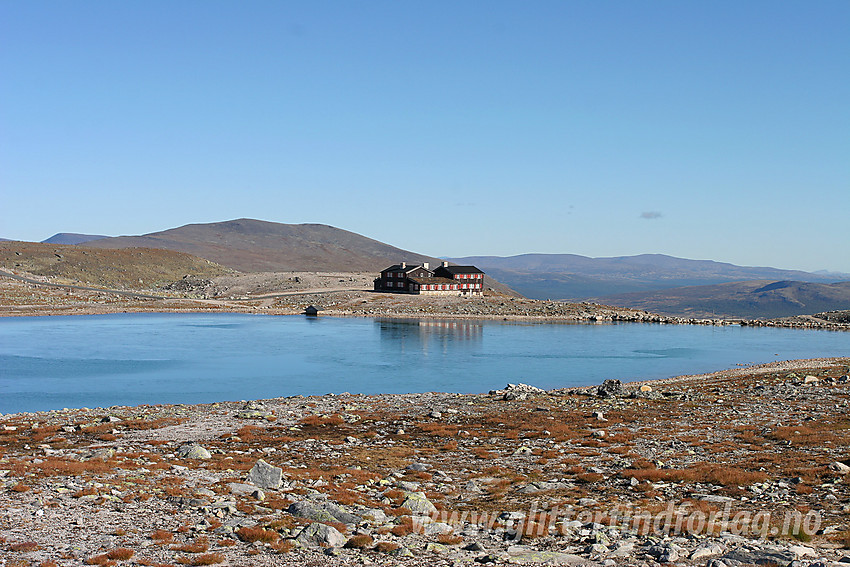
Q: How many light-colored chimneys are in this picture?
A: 3